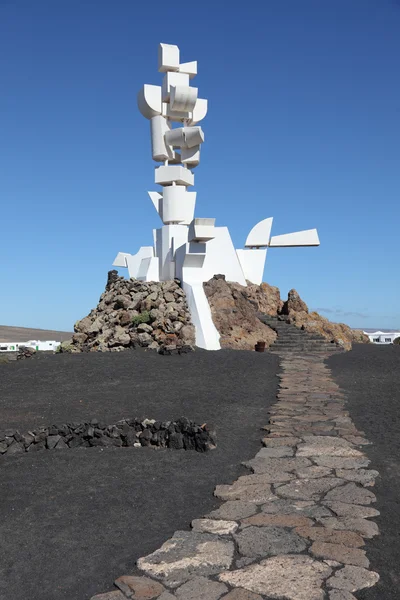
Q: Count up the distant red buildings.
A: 0